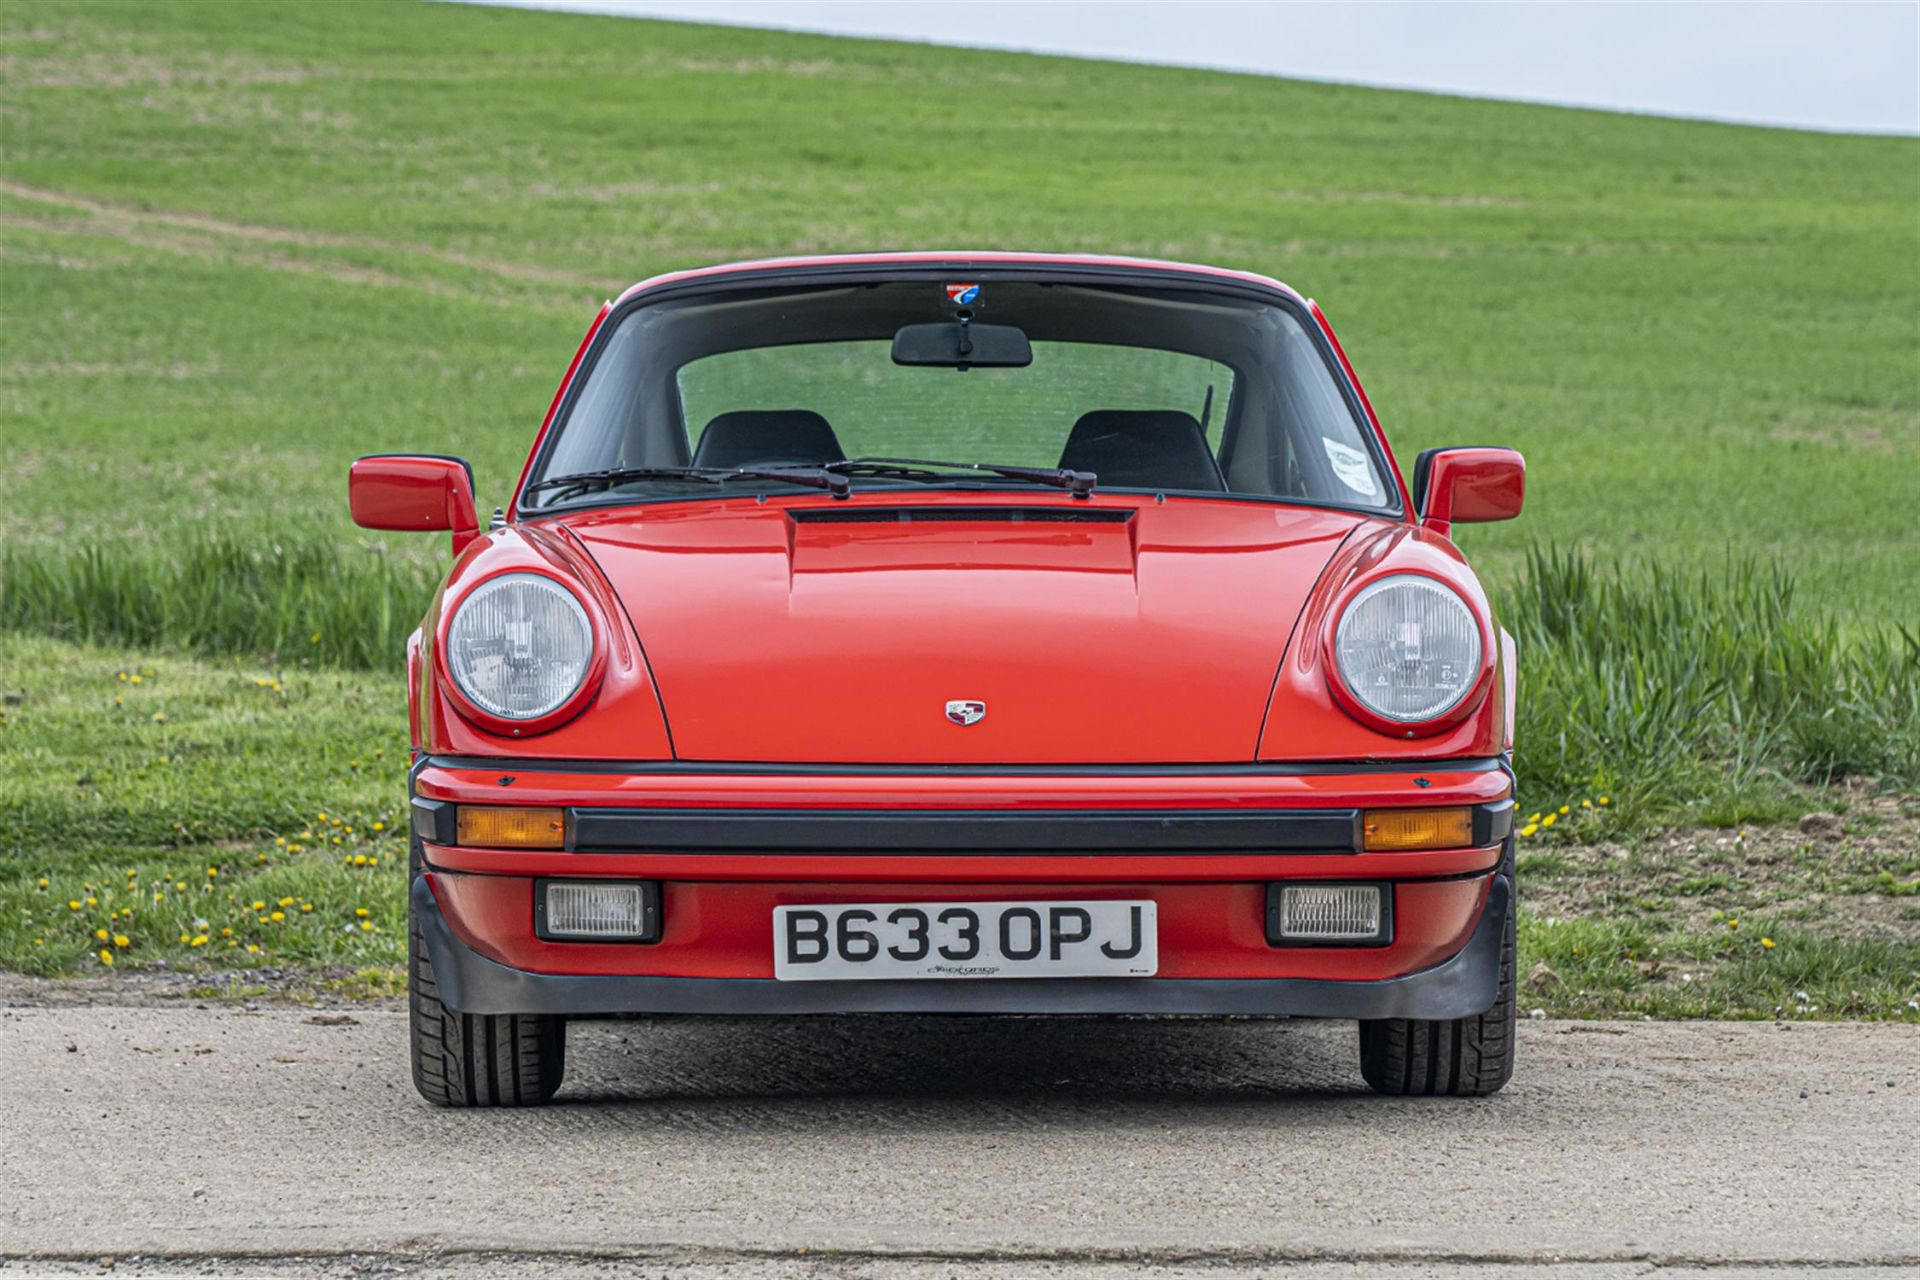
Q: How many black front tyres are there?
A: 2